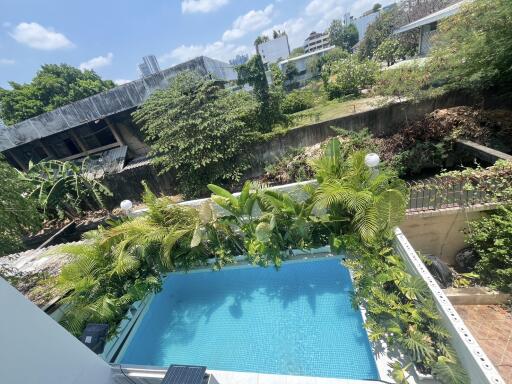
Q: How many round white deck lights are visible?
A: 2